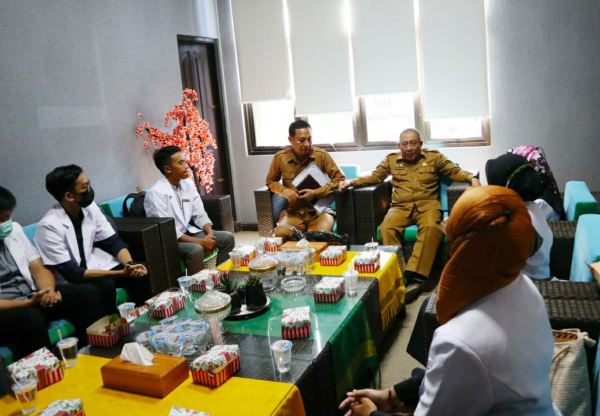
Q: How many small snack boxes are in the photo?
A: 13